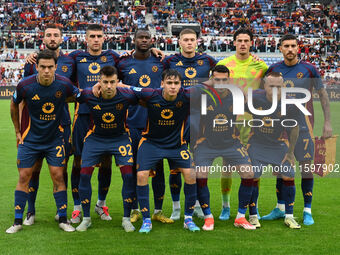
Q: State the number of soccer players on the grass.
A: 11